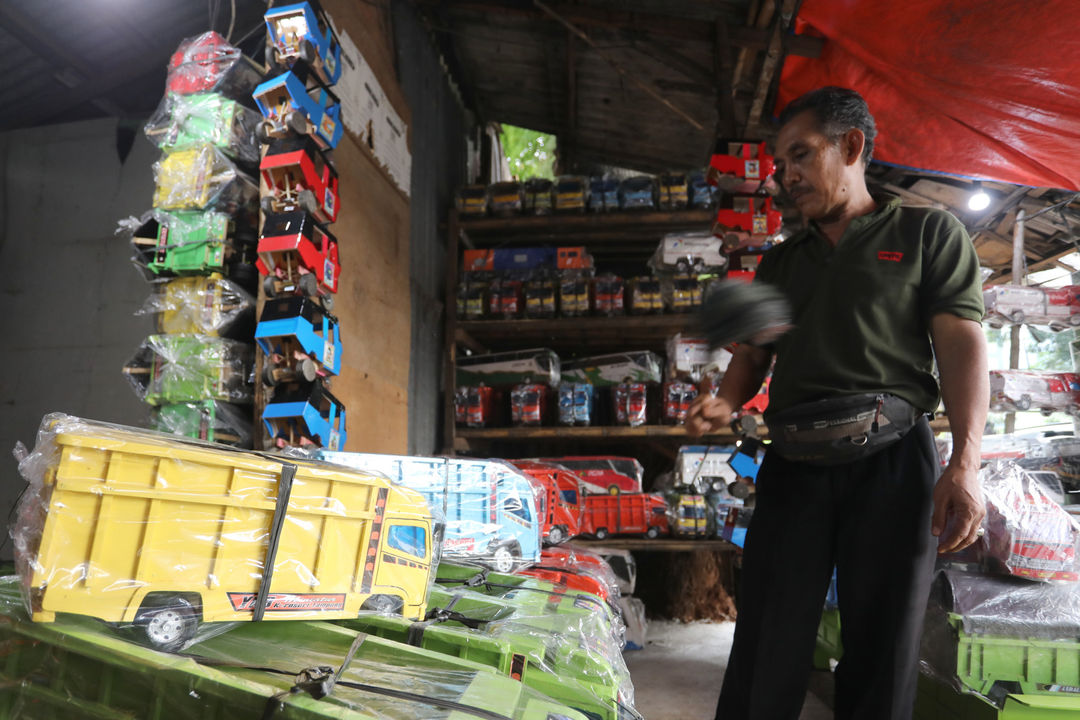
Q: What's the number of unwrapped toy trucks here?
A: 12